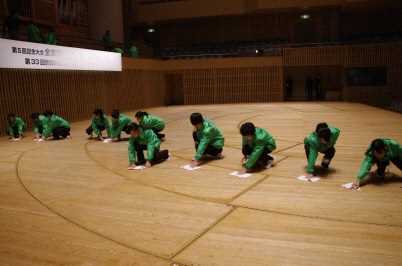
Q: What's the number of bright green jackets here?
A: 11